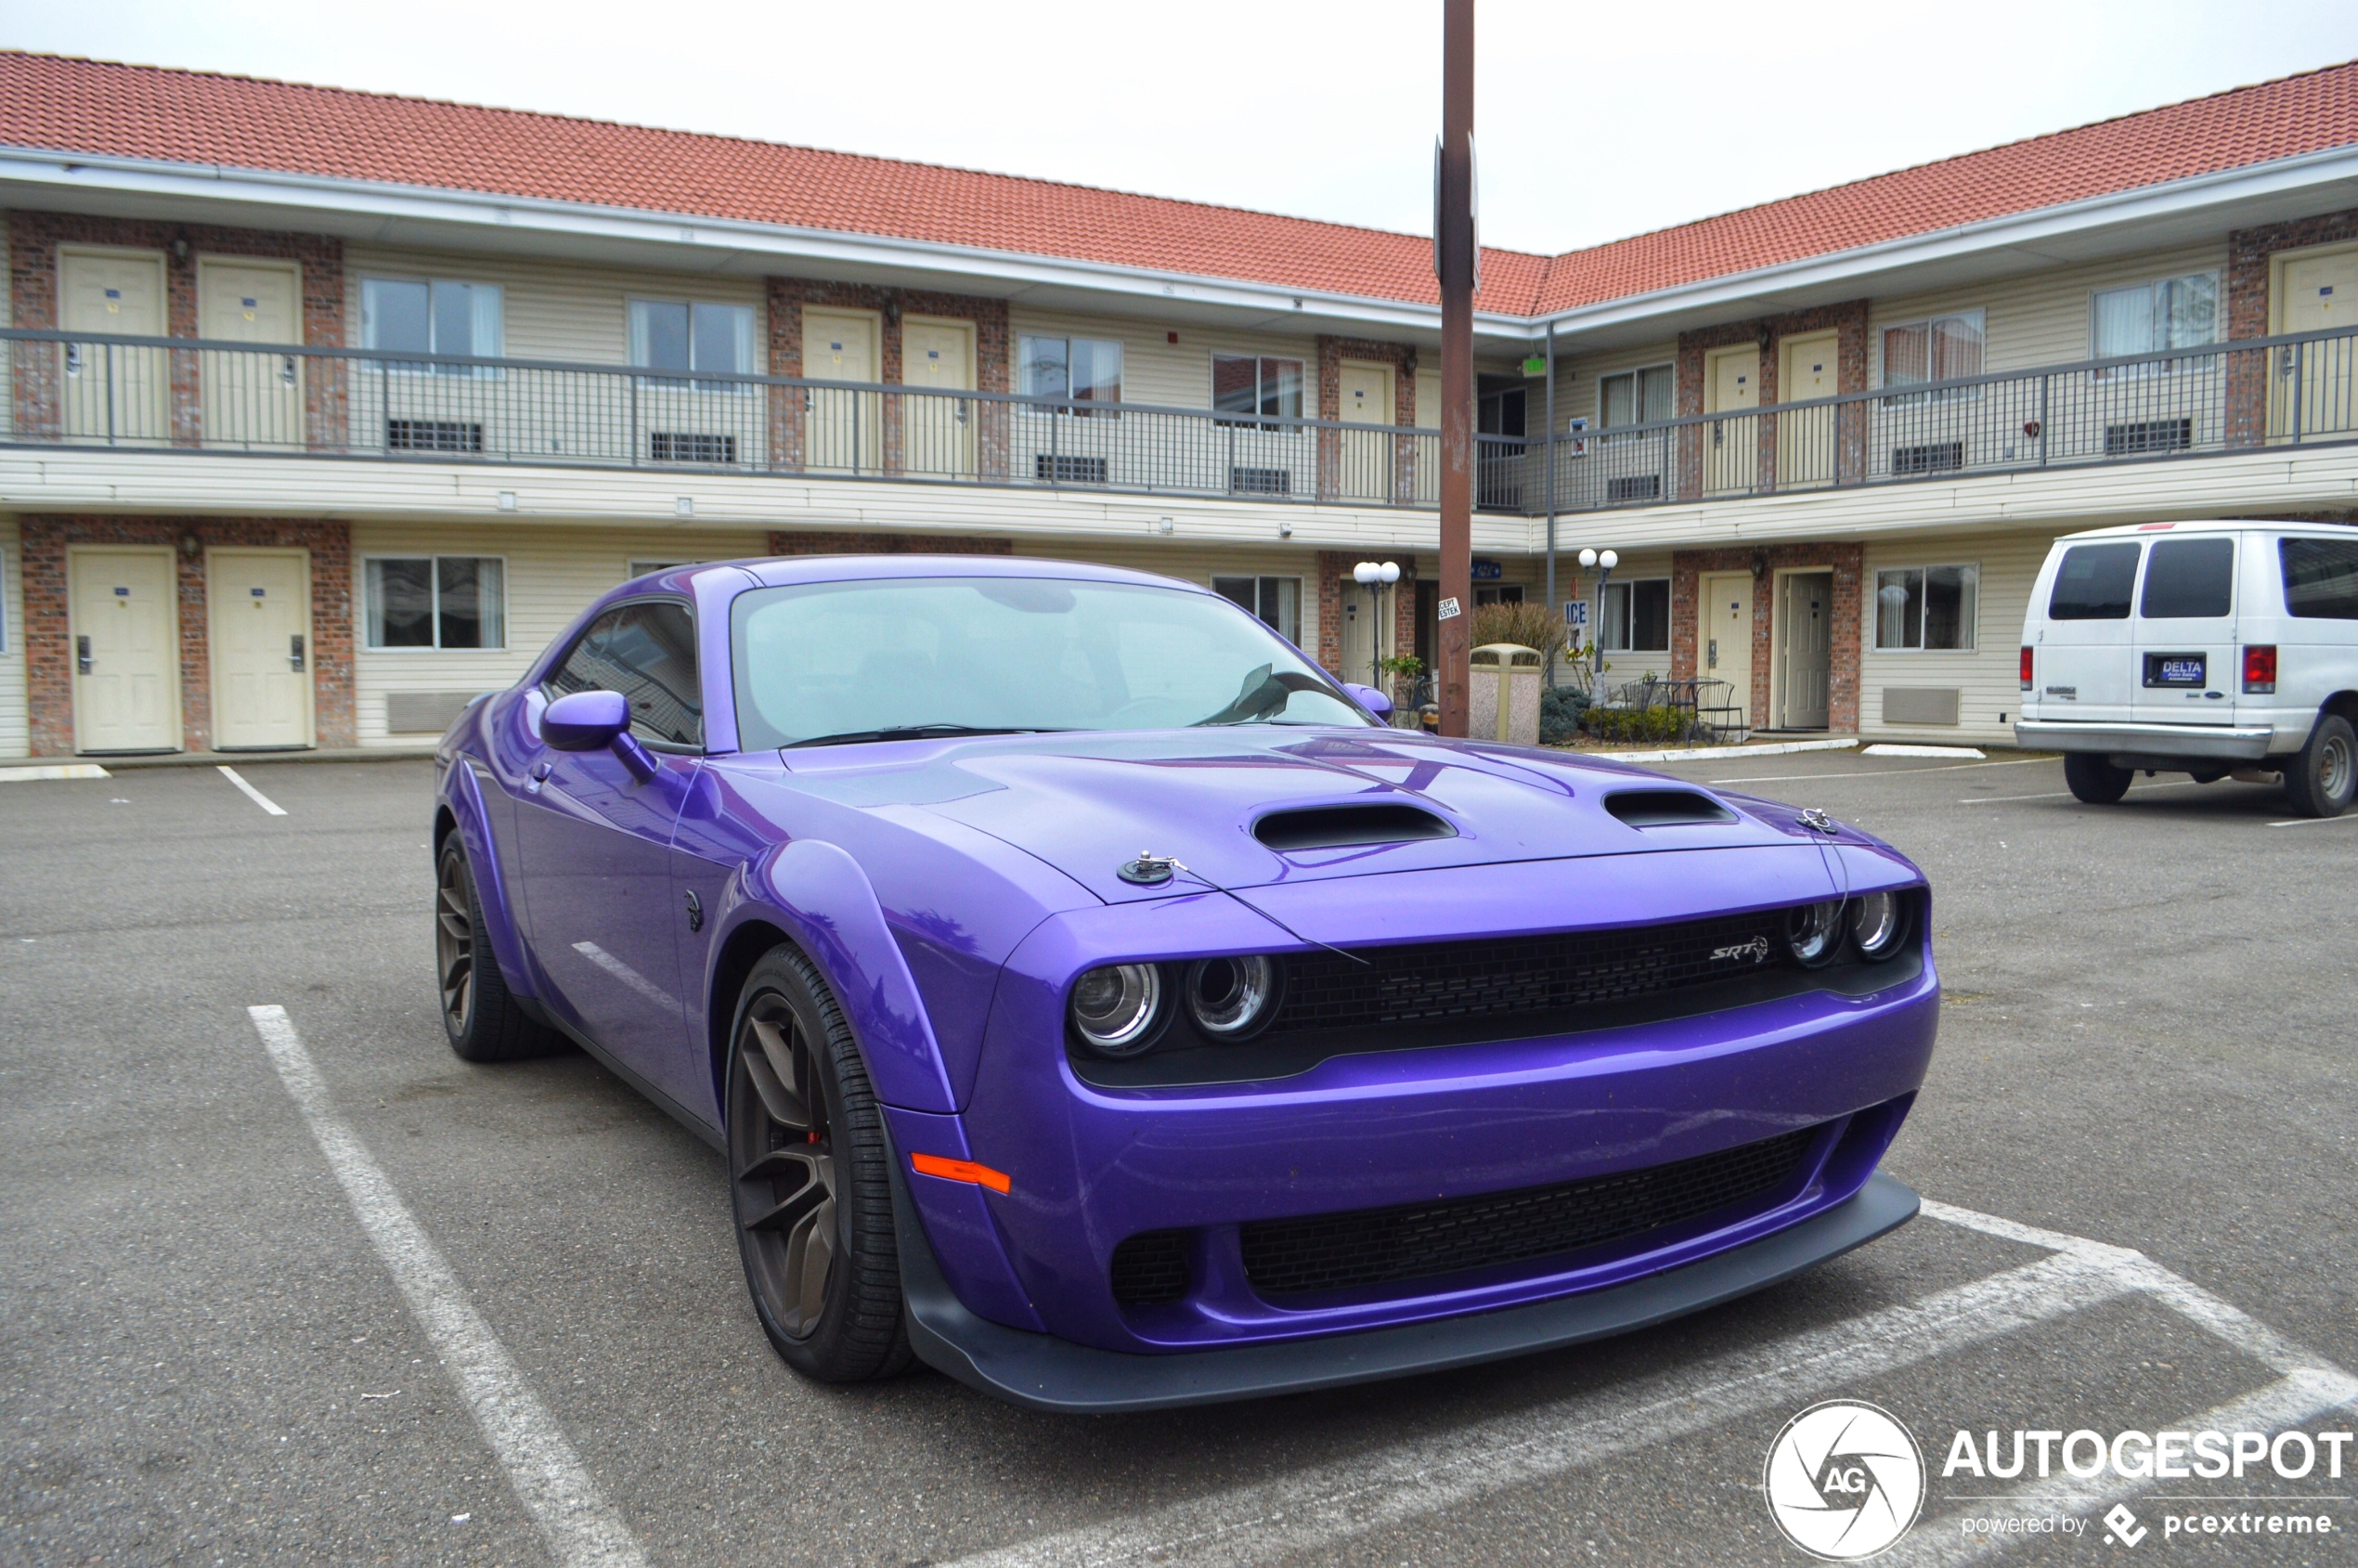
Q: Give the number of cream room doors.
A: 14